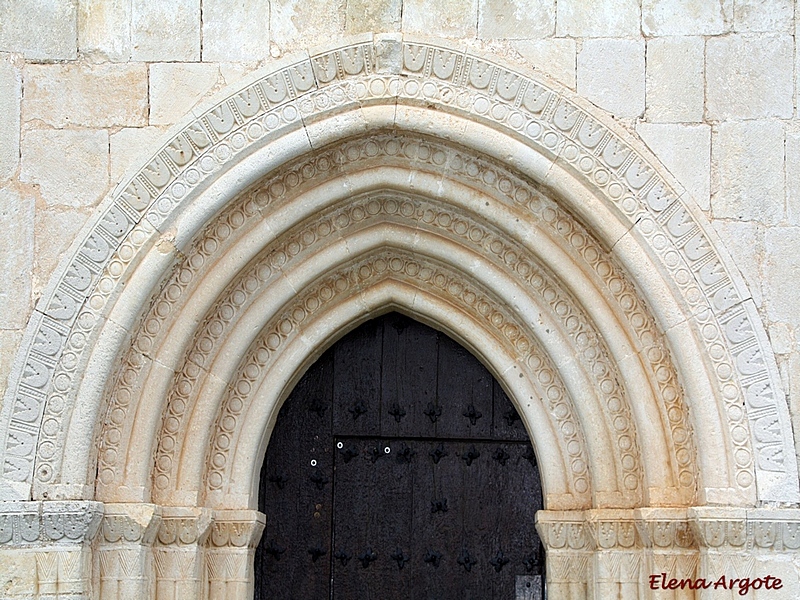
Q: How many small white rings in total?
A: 3